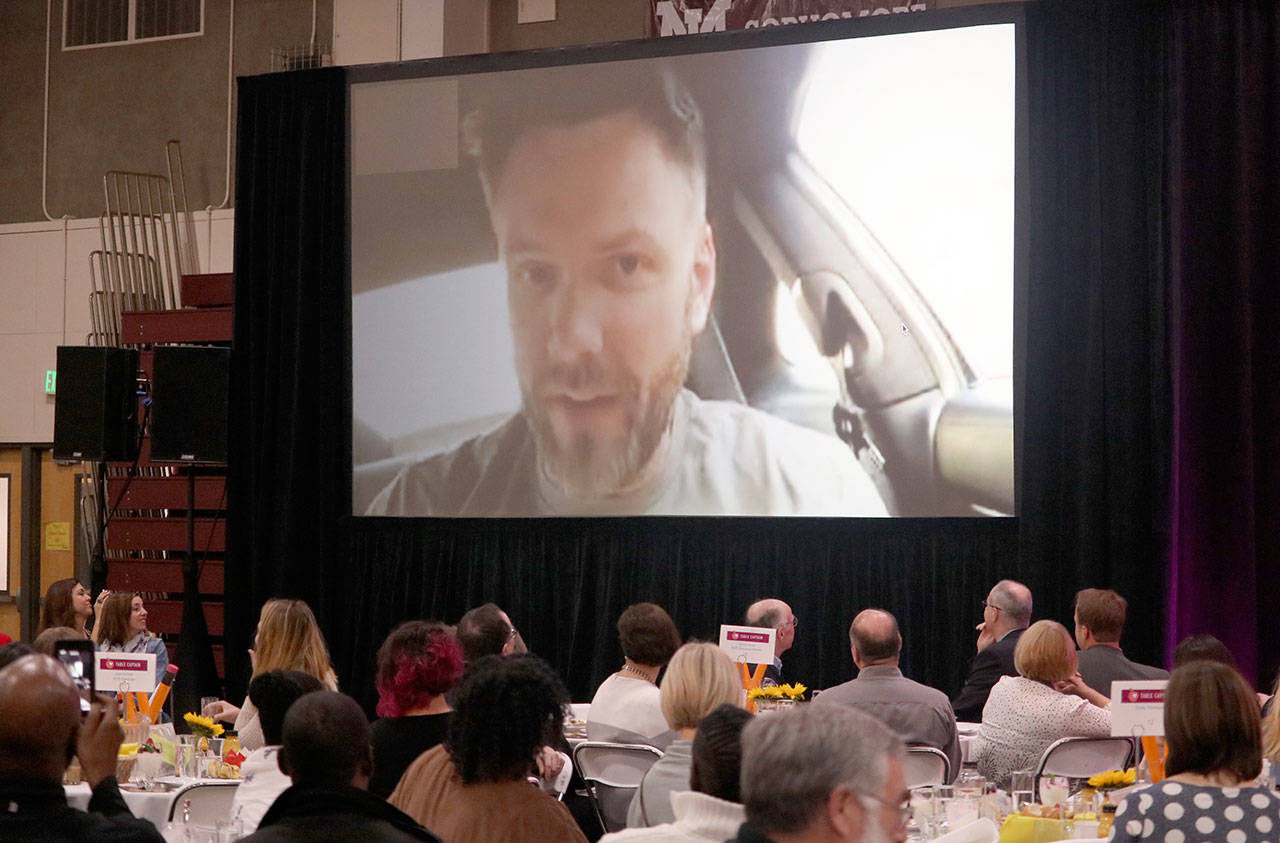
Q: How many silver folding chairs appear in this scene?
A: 4